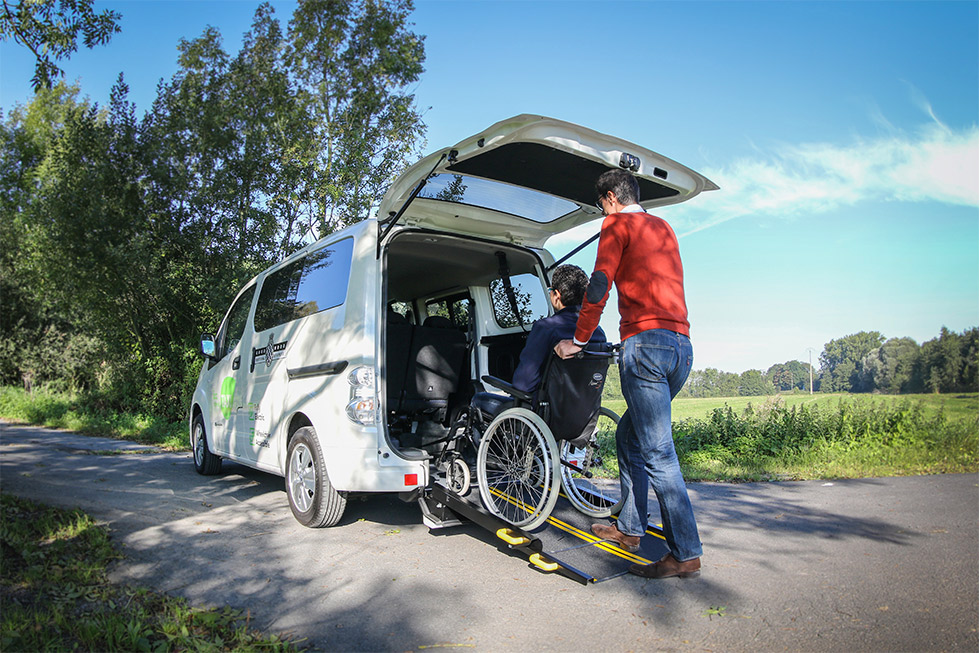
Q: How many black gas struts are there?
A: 2